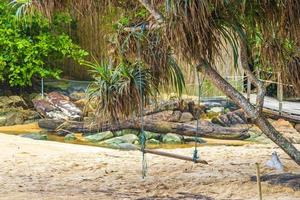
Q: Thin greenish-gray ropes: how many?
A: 2